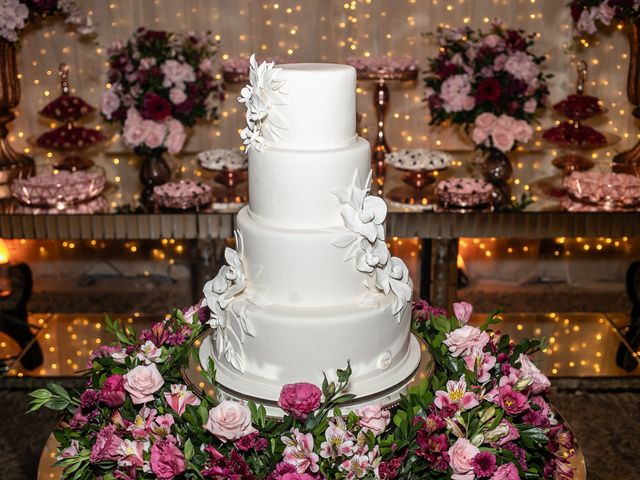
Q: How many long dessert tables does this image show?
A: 1